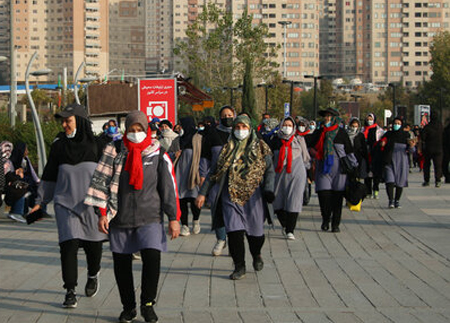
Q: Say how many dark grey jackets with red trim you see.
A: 1